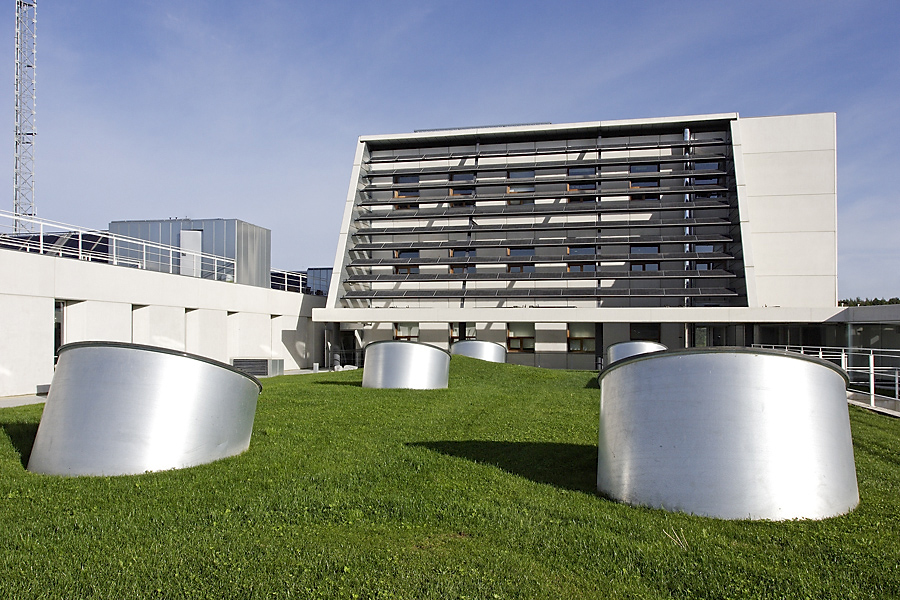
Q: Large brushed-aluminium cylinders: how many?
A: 5